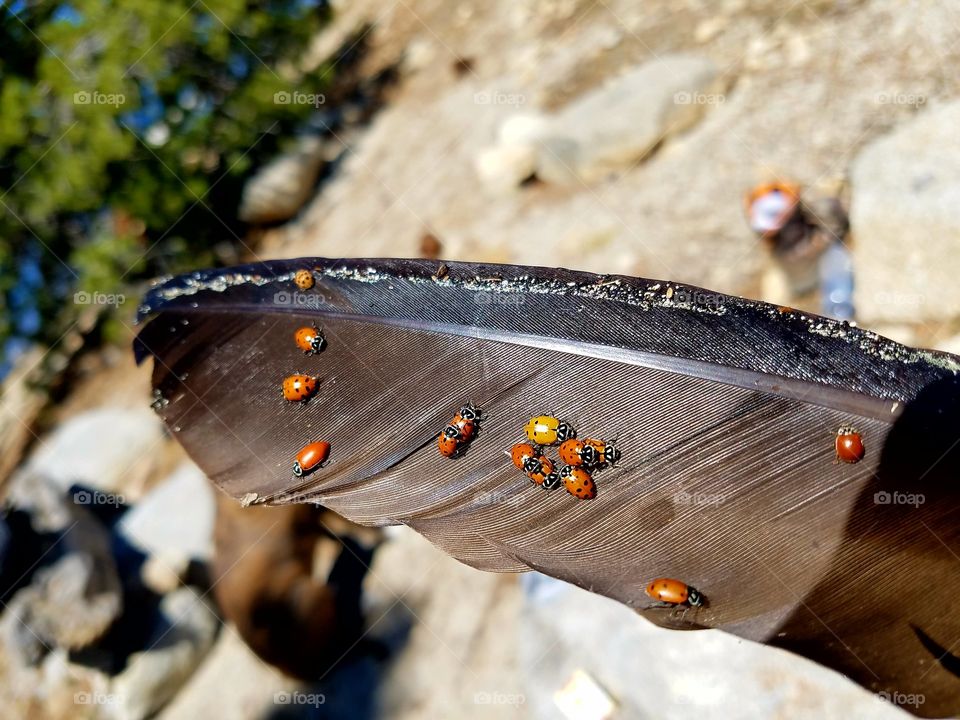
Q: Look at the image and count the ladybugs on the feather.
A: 14